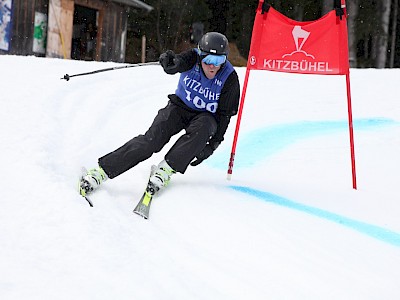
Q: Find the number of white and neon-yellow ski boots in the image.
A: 2